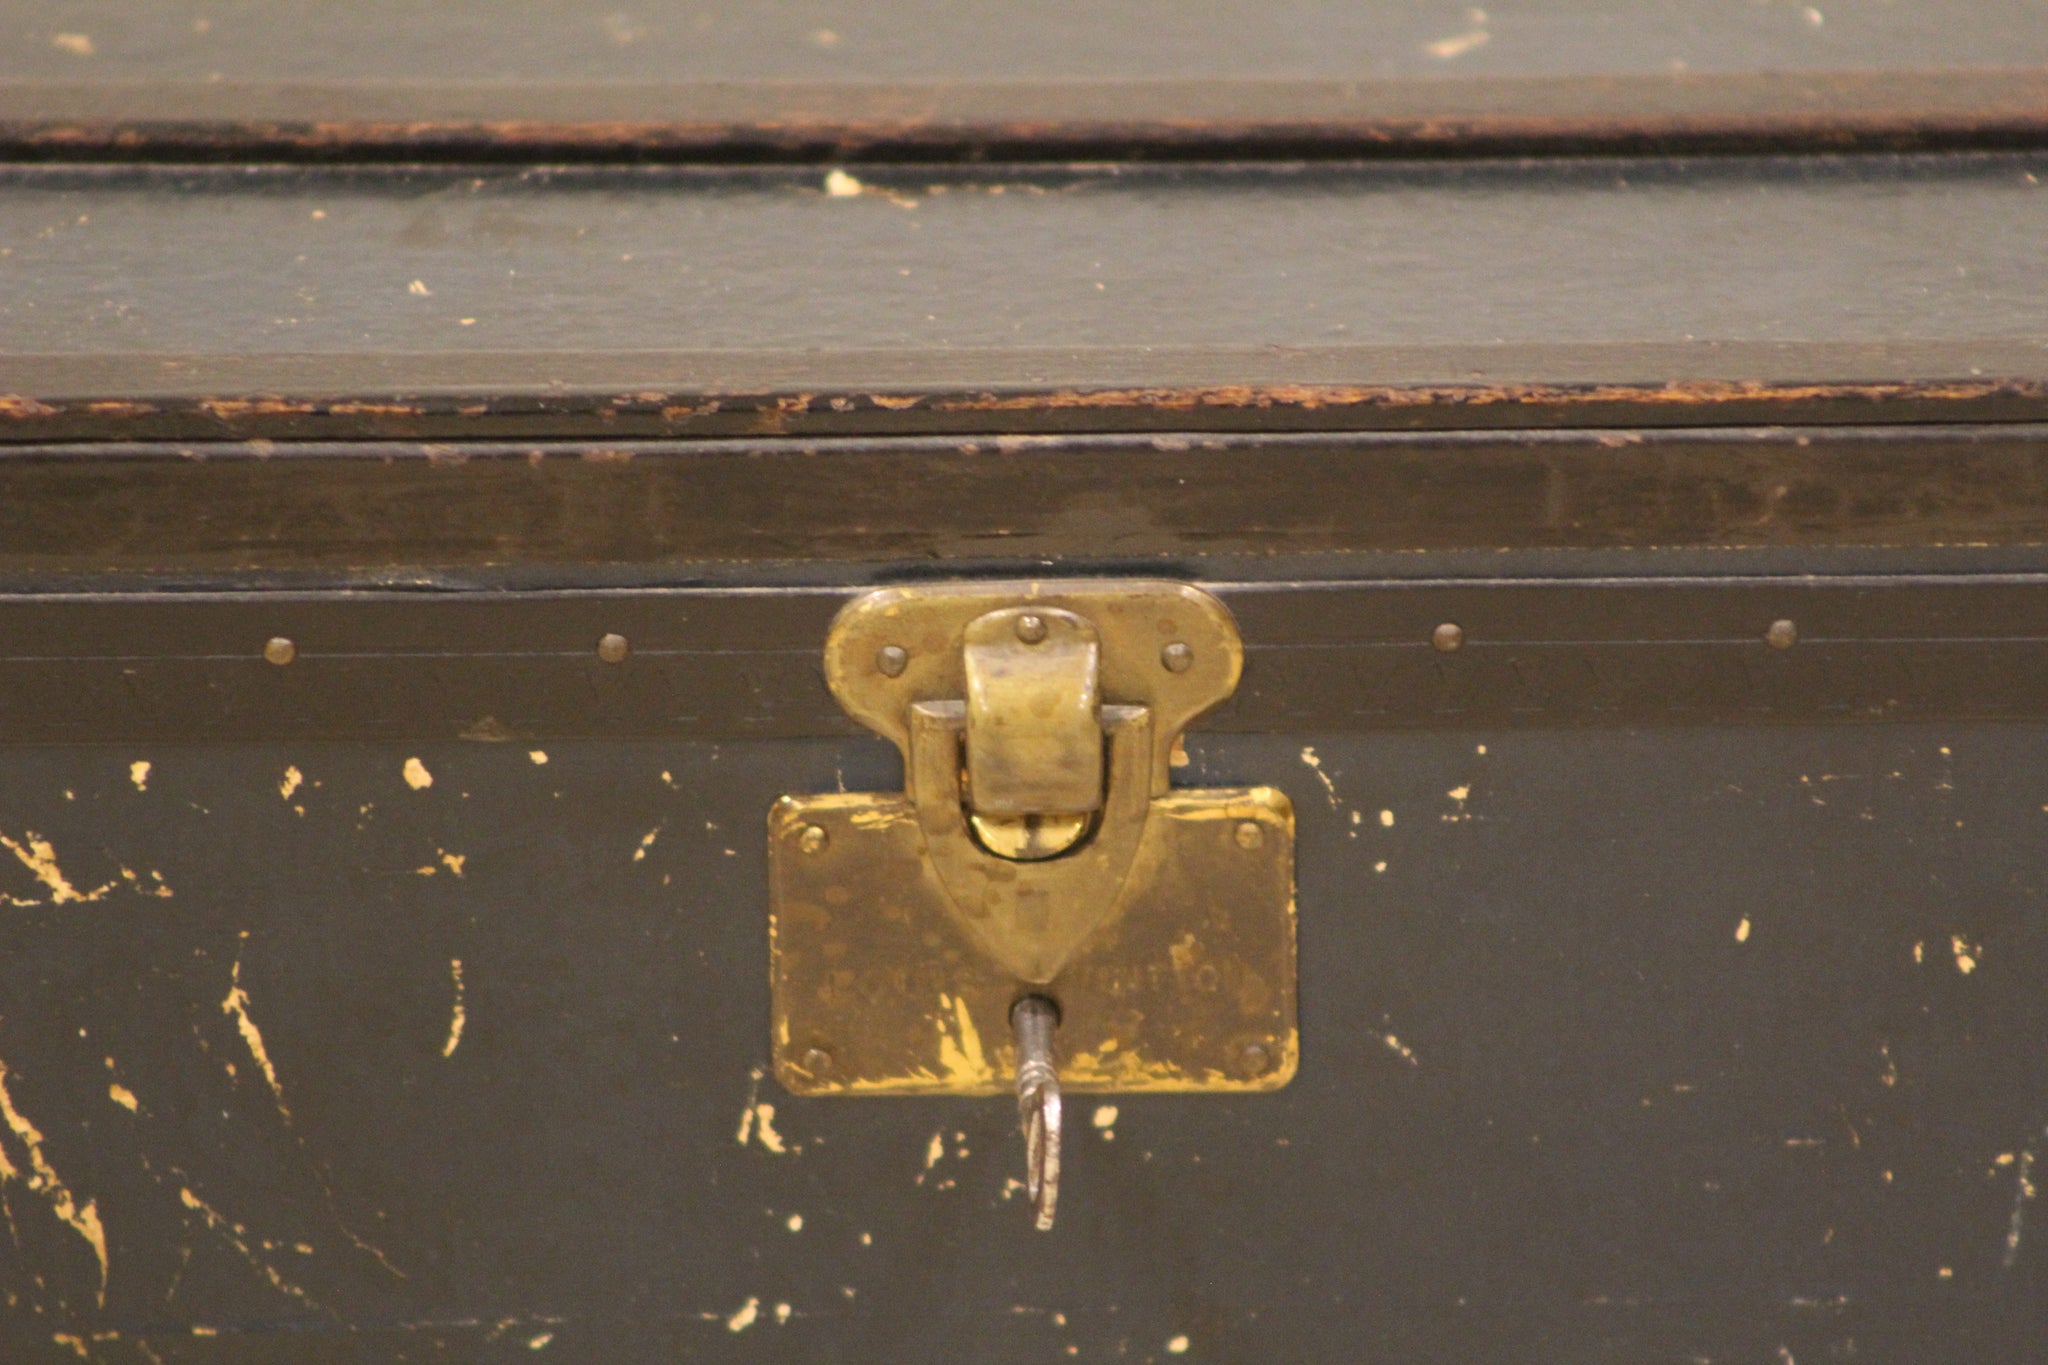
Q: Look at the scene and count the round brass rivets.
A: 11